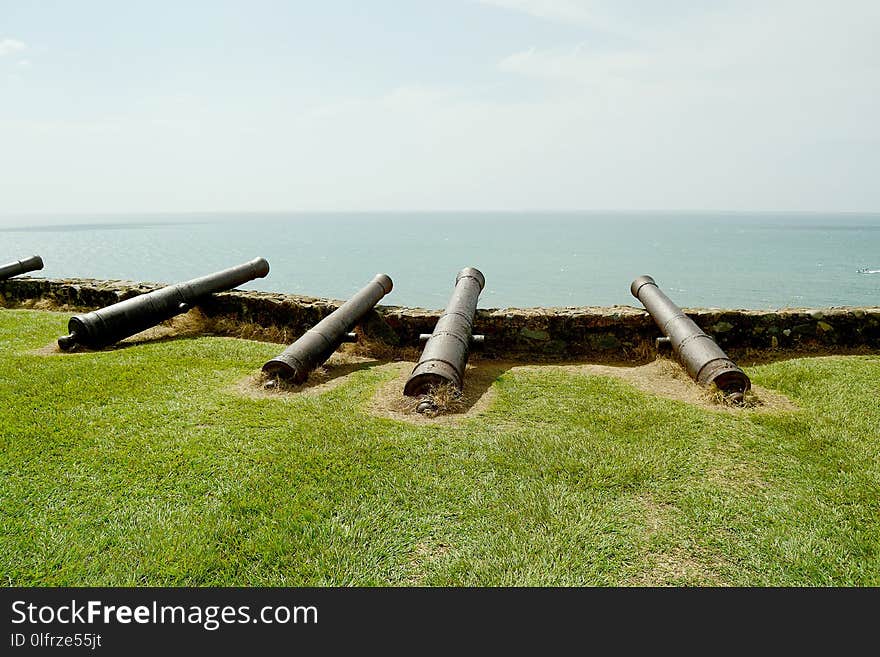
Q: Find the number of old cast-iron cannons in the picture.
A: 5